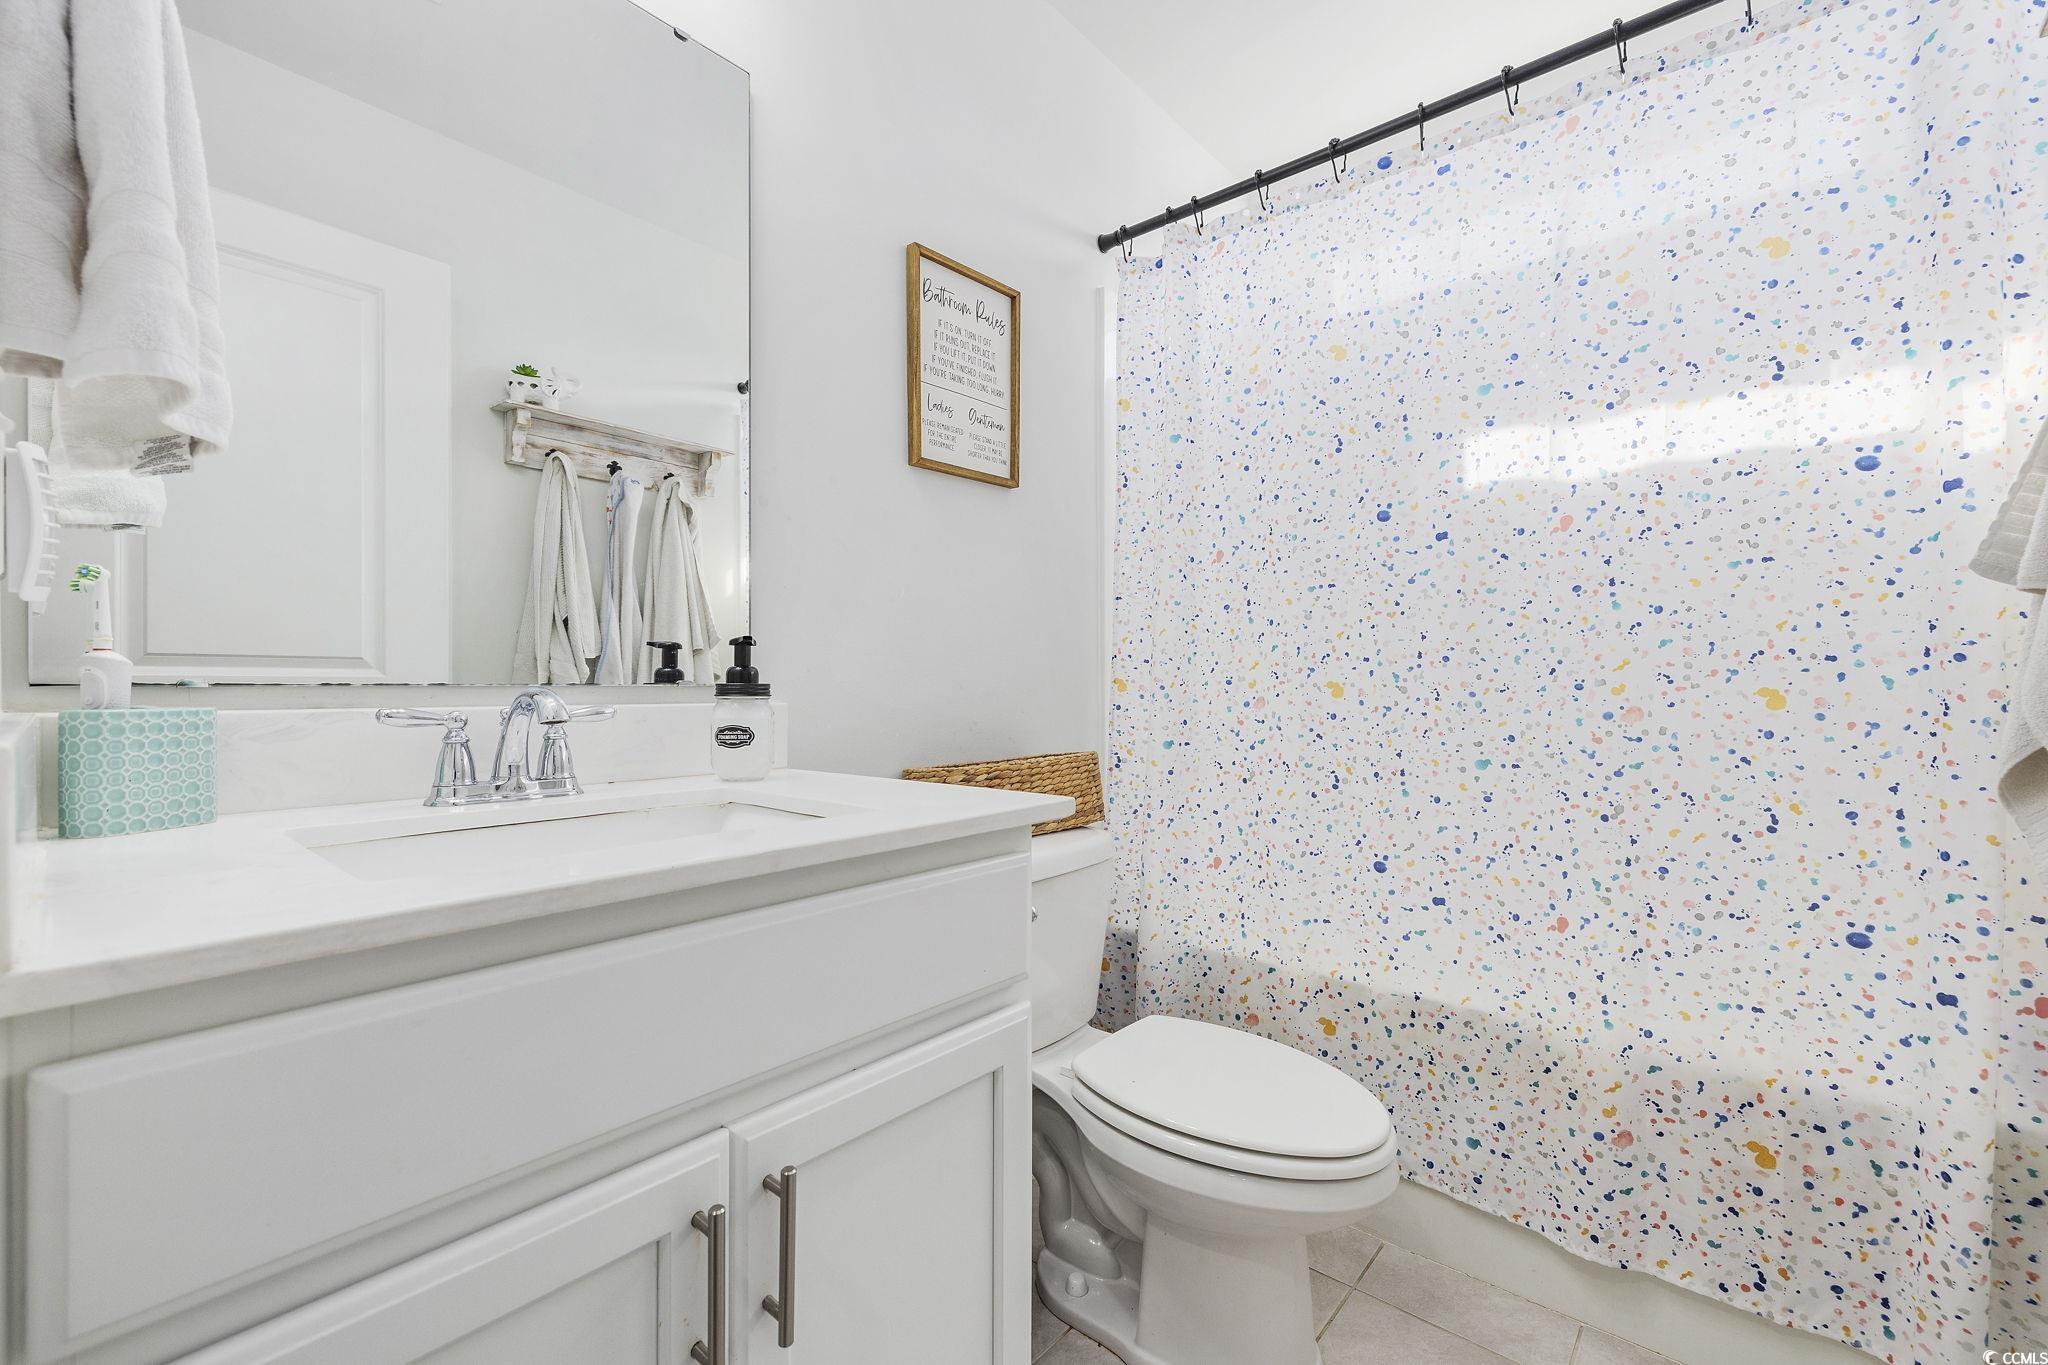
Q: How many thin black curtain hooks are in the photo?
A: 9